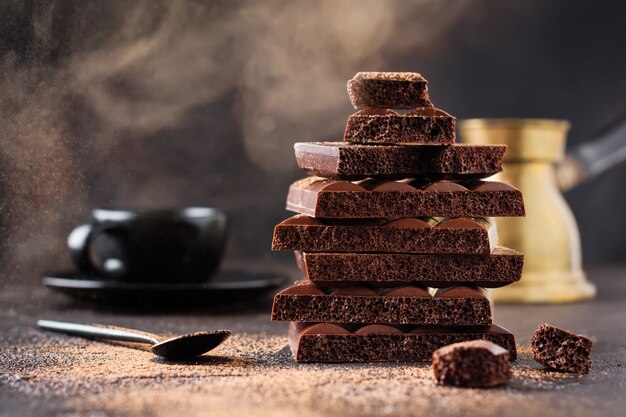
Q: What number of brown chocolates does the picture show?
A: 10